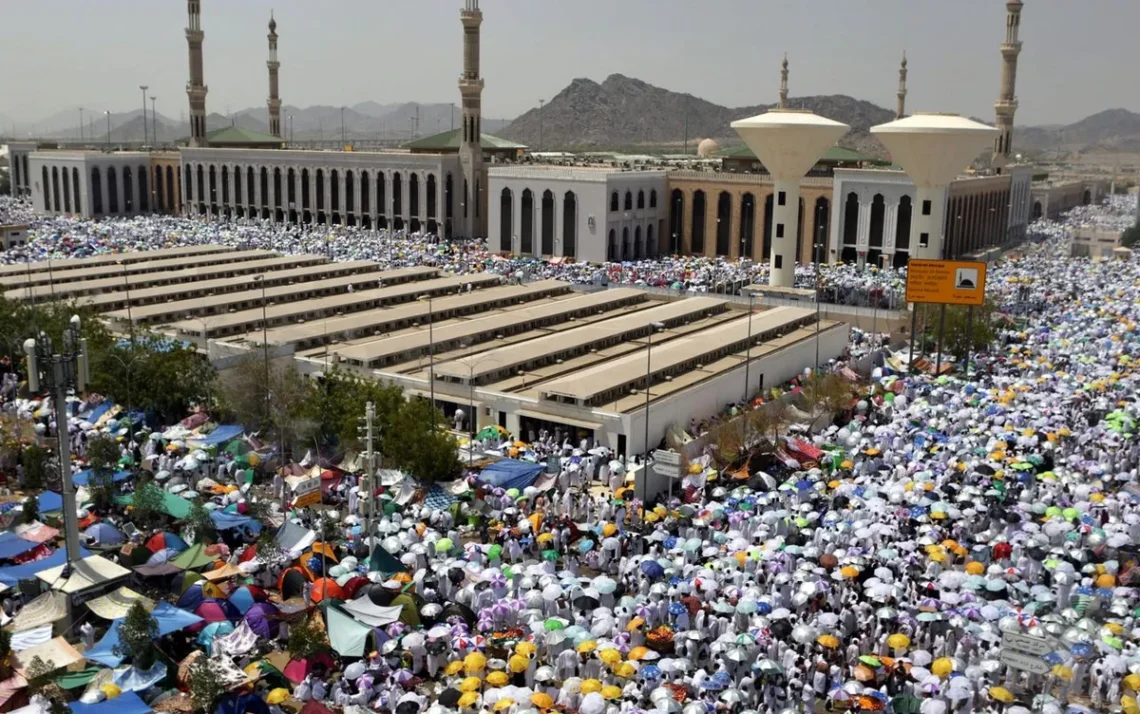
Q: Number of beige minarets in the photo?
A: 6